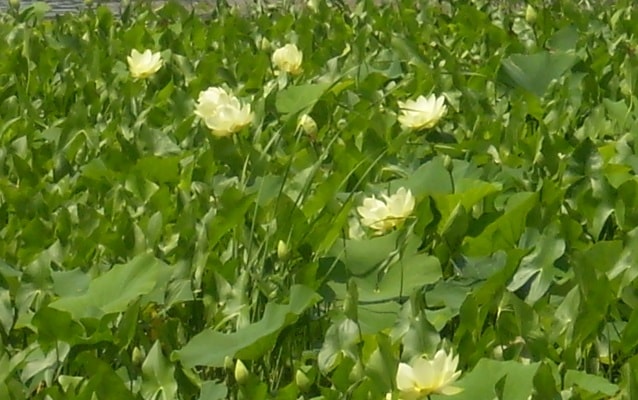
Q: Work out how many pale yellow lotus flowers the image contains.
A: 6